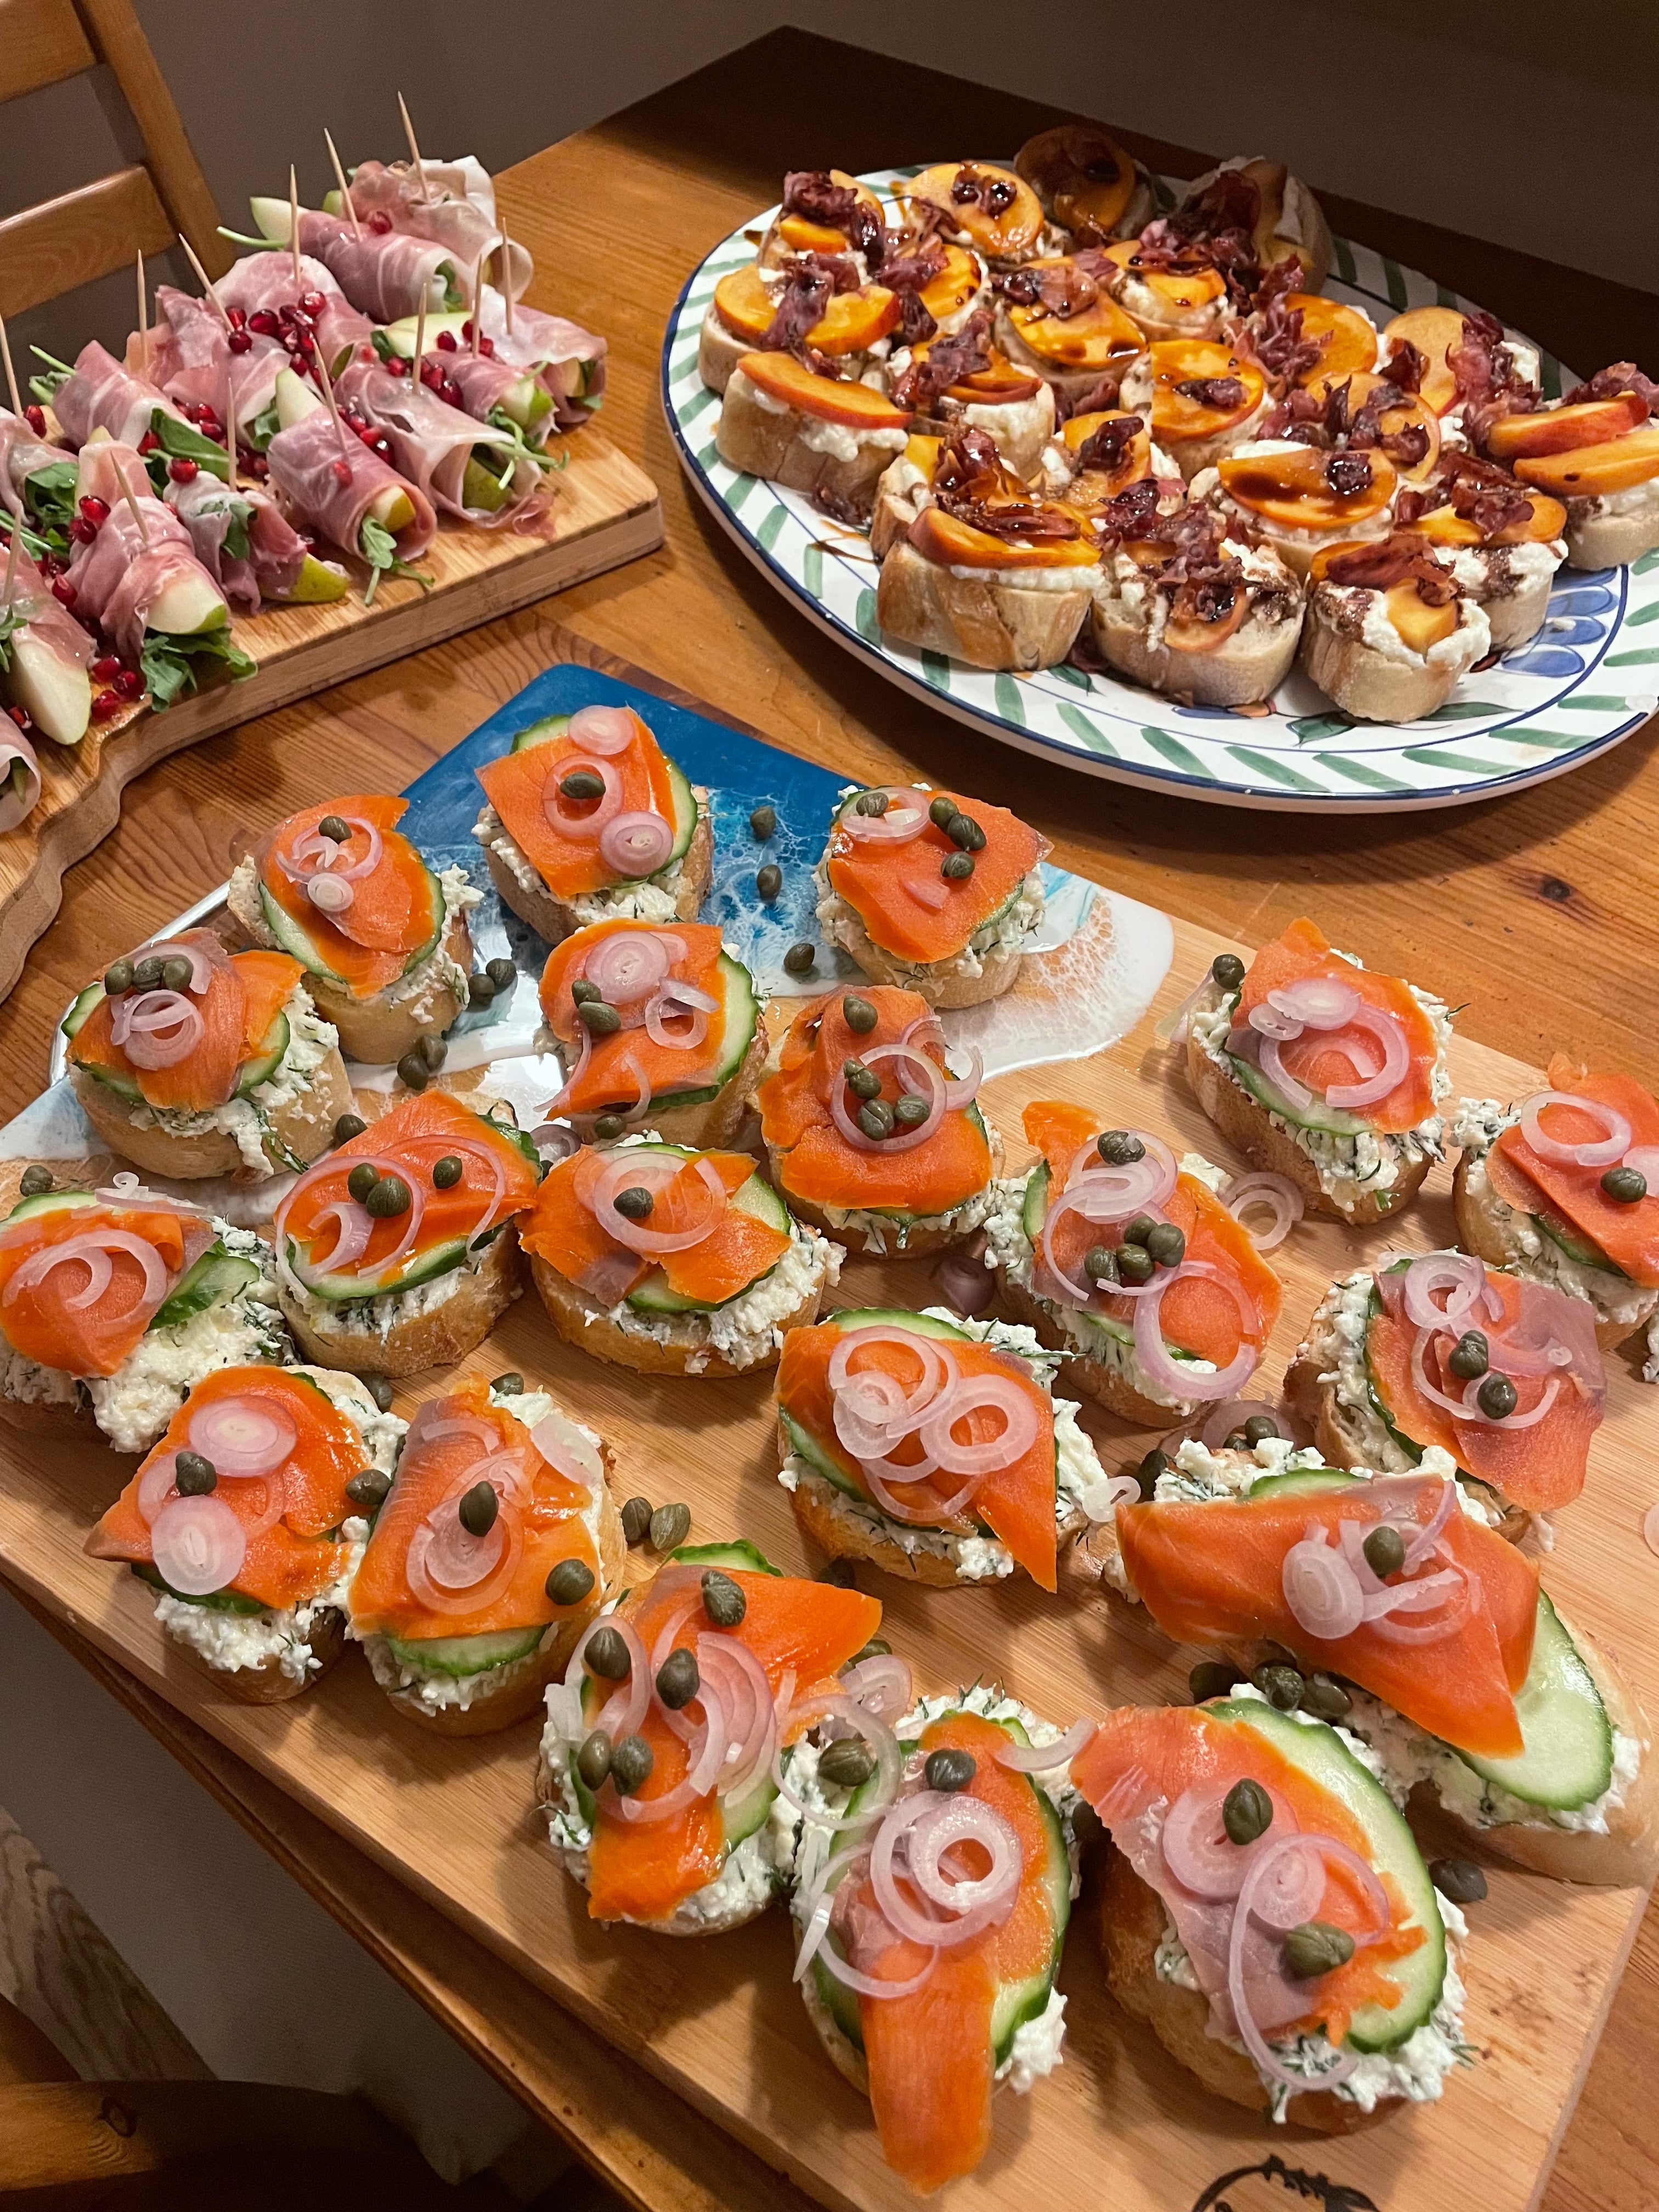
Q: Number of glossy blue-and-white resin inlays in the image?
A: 1